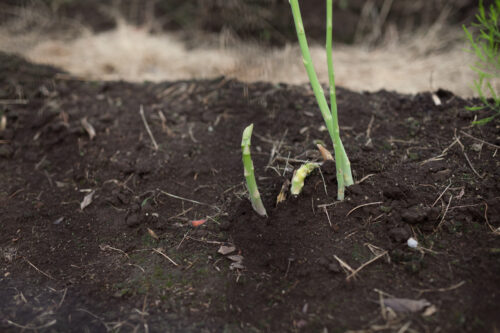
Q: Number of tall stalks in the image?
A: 2